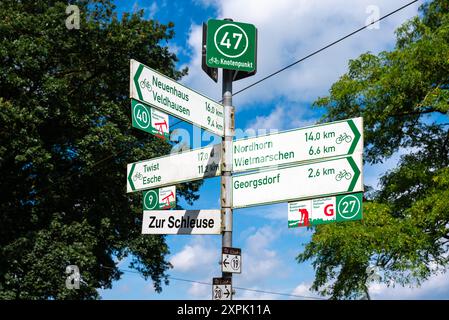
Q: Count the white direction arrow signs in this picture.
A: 4